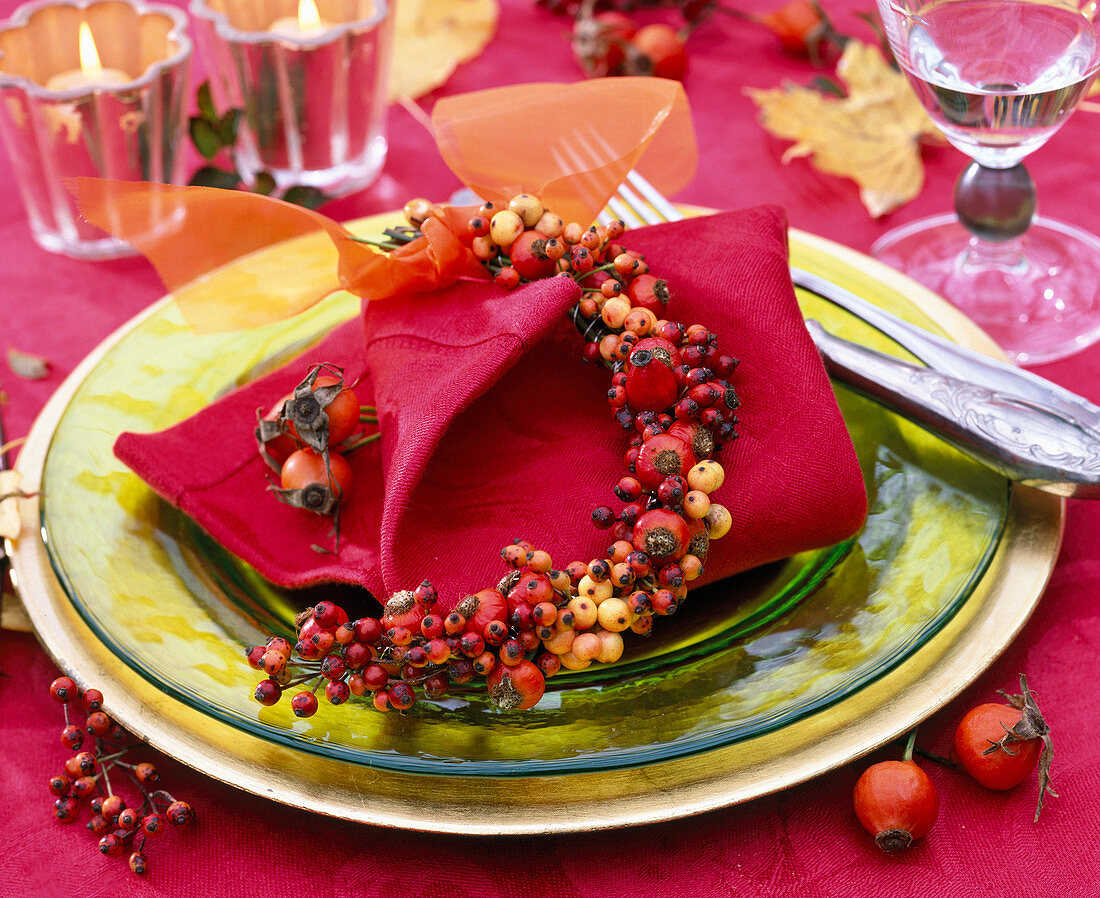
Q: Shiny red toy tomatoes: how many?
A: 0